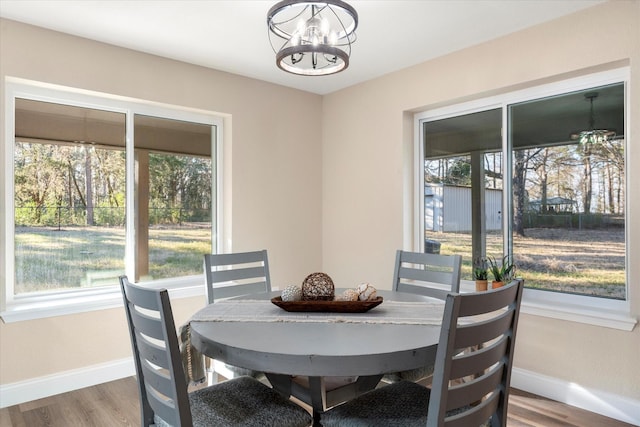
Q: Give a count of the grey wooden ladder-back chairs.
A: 4